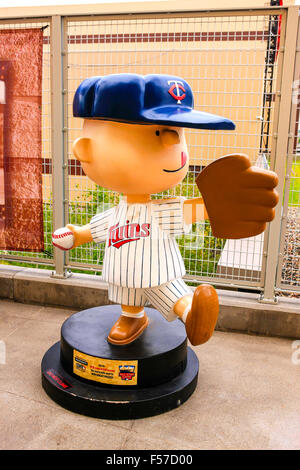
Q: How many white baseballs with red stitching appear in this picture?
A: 1